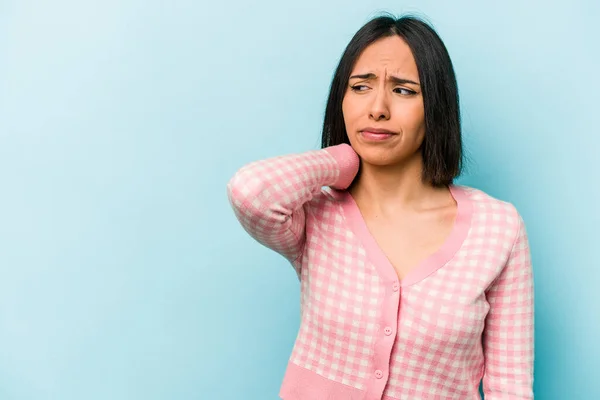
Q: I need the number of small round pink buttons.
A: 3